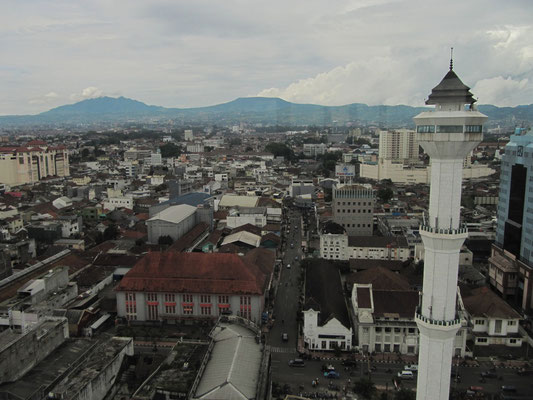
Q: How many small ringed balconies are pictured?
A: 2